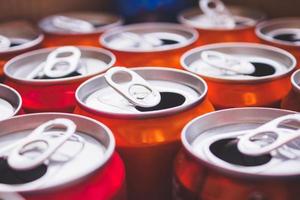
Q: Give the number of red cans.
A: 2